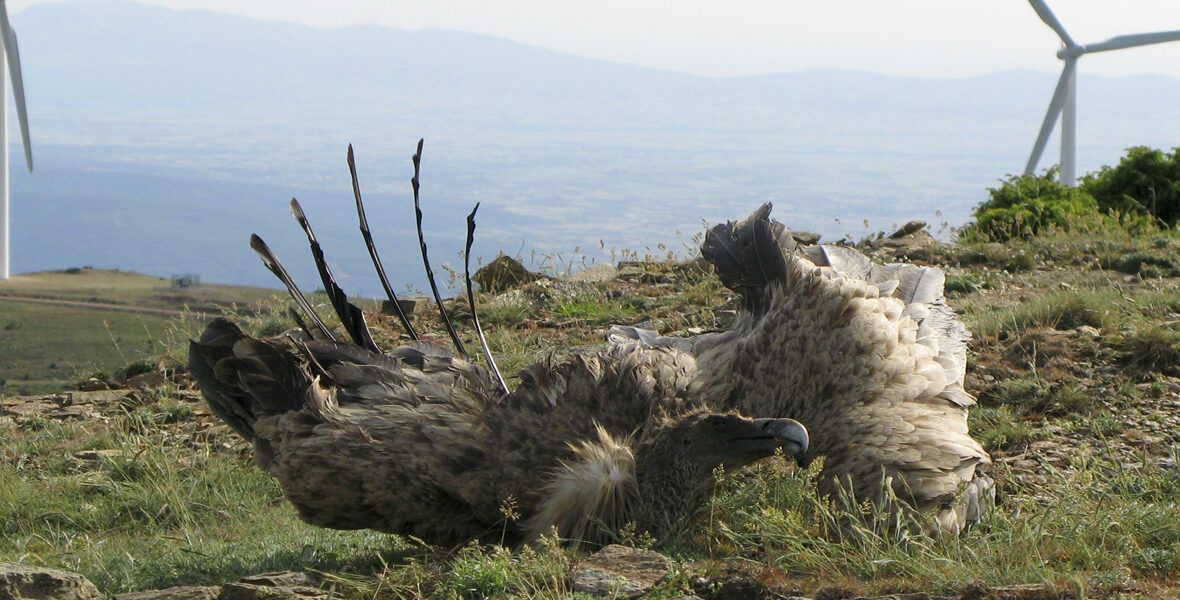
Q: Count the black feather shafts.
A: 5